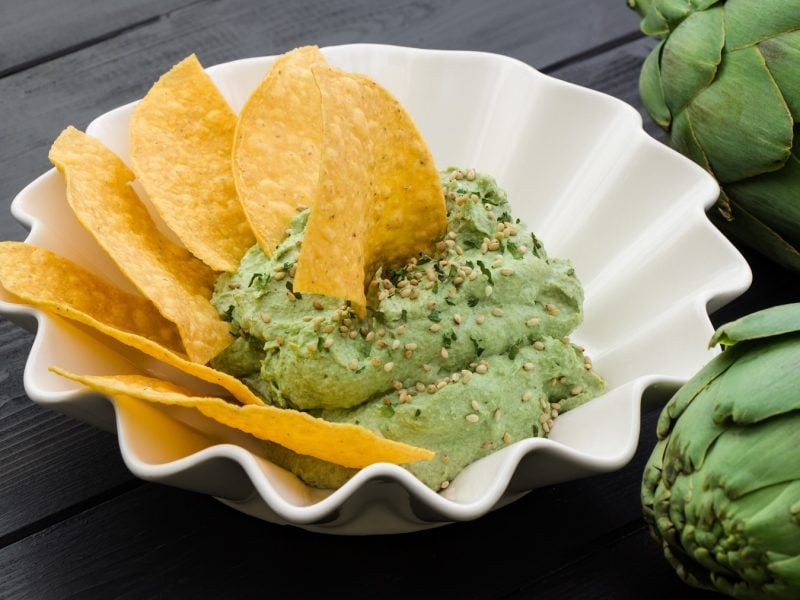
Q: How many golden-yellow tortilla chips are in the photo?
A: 6